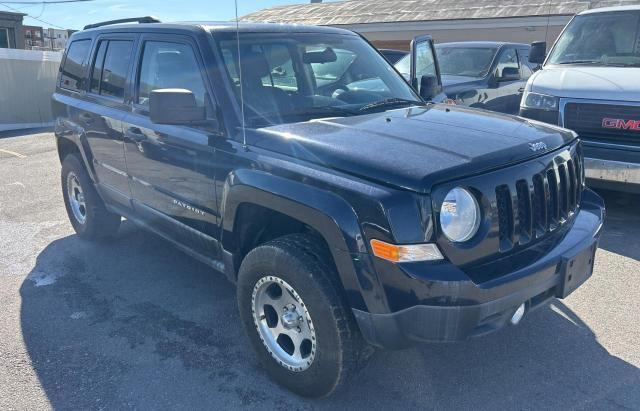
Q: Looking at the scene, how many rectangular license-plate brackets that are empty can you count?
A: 1